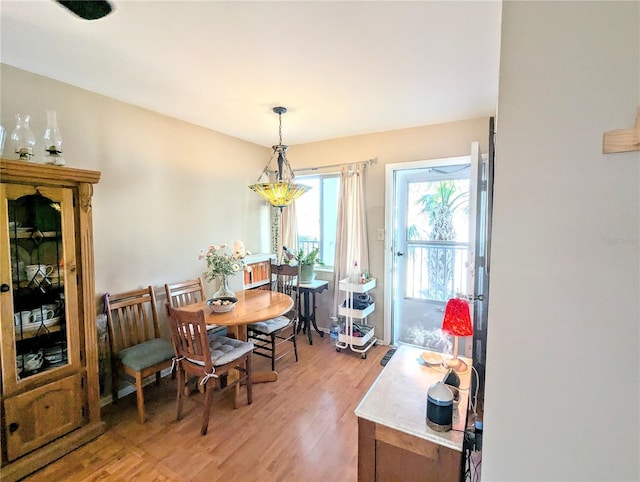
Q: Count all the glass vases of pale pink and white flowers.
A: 1